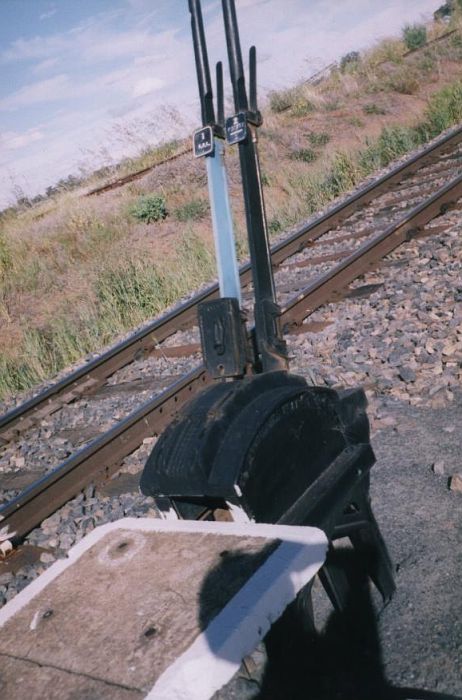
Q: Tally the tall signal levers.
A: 2